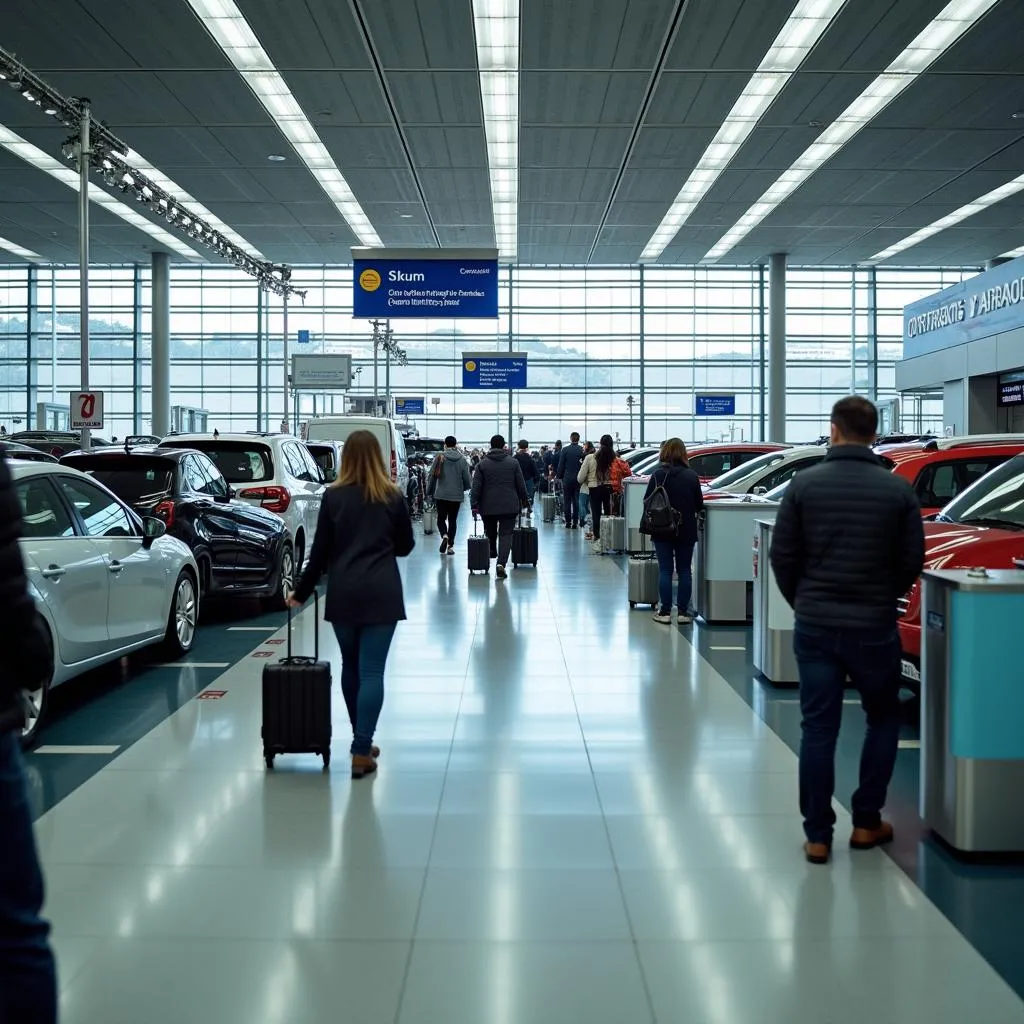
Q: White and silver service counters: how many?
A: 3